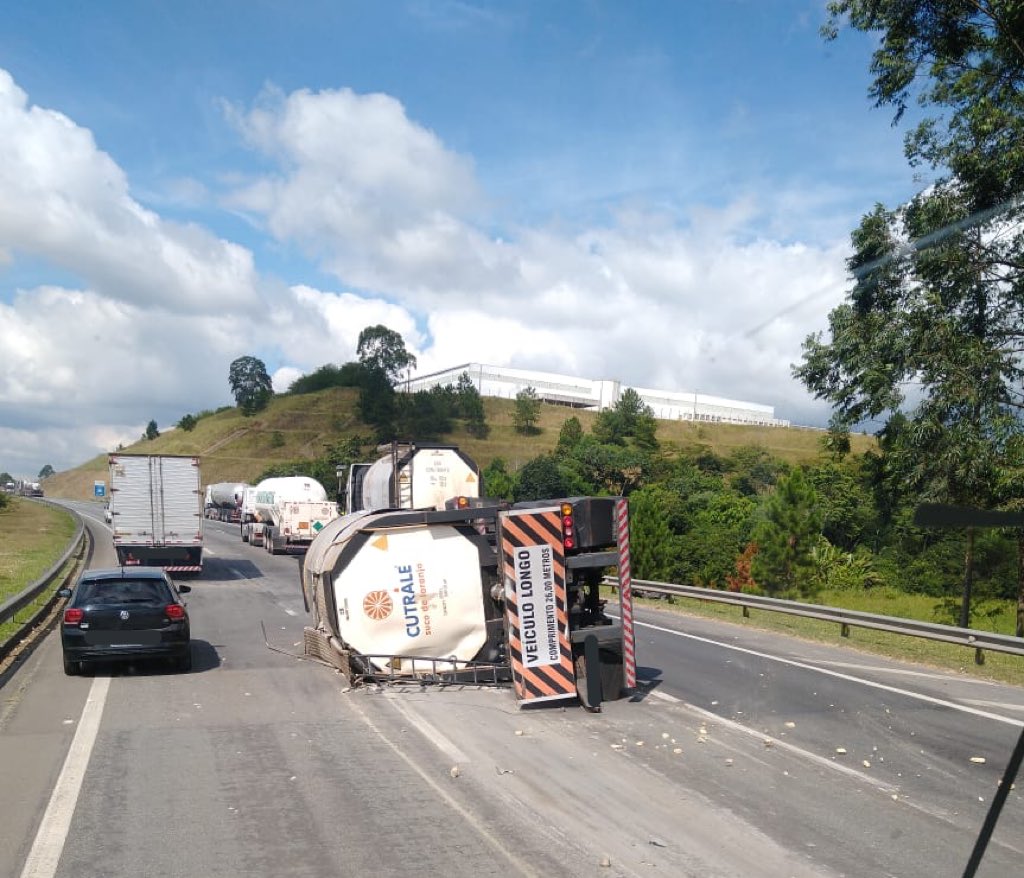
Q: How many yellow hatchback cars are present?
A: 0